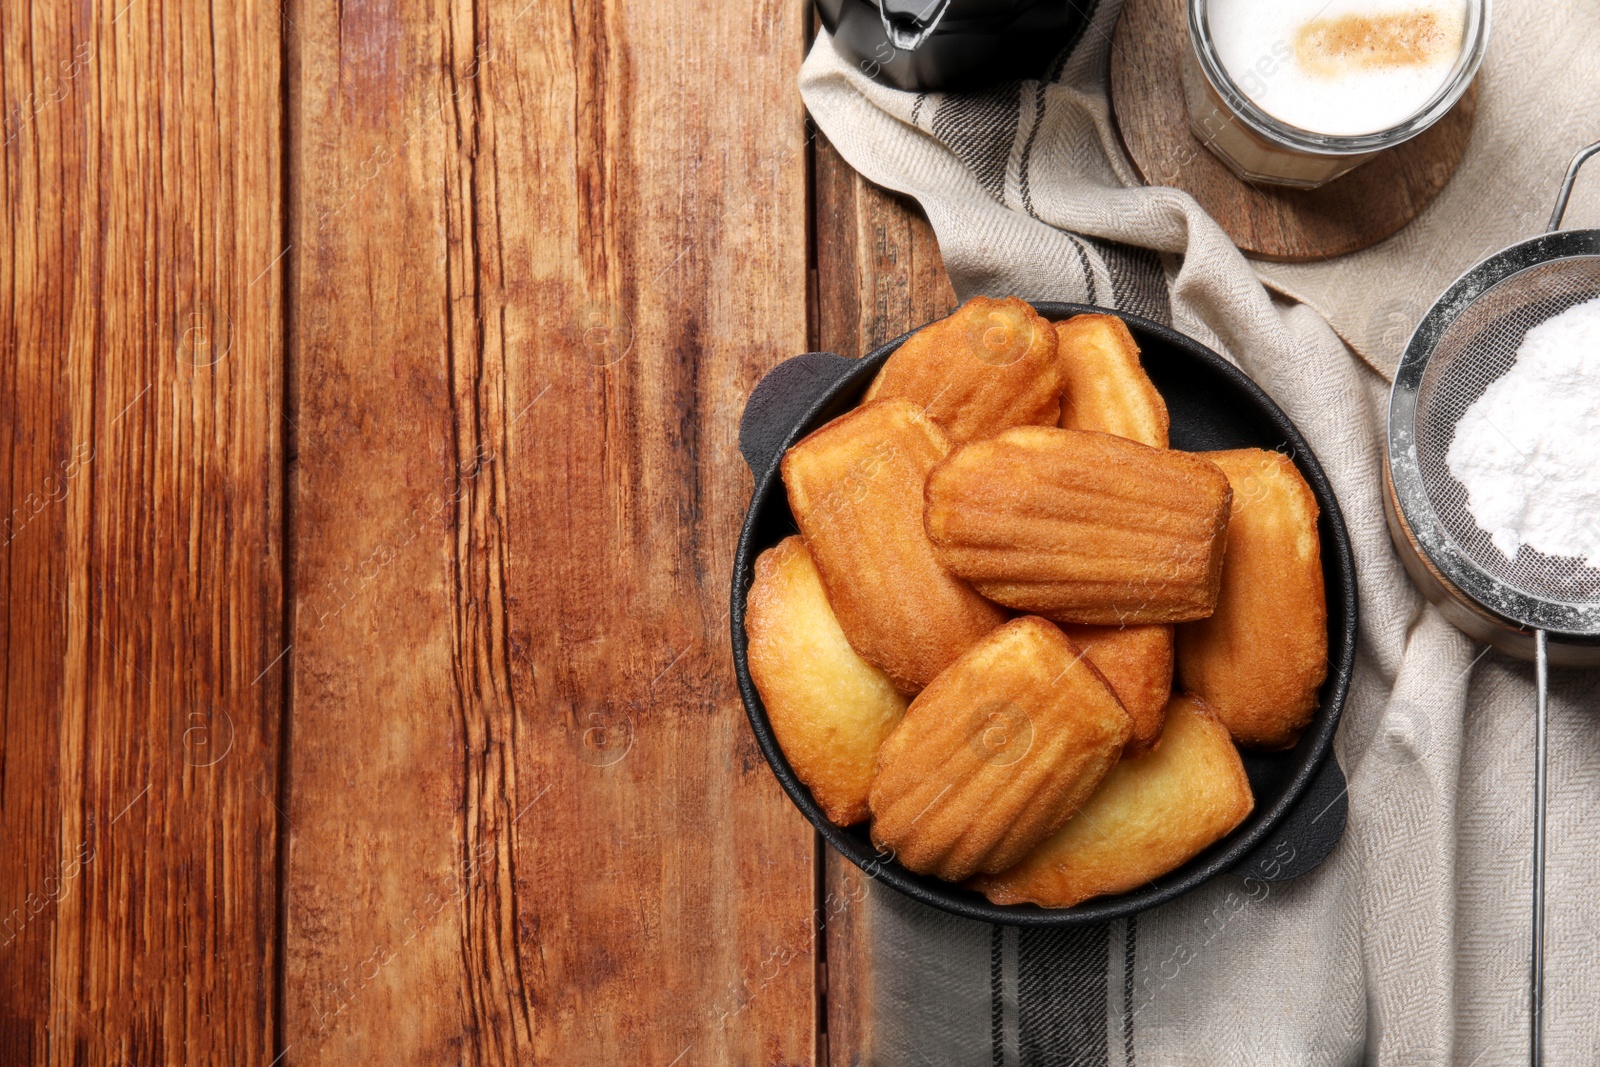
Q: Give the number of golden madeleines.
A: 9